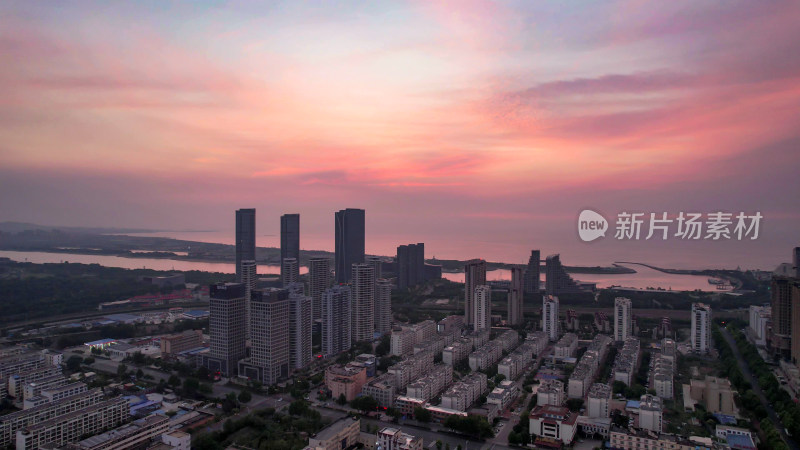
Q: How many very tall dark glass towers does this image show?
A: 3